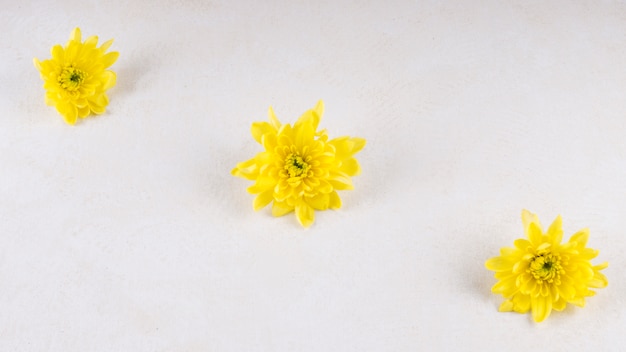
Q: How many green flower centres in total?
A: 3